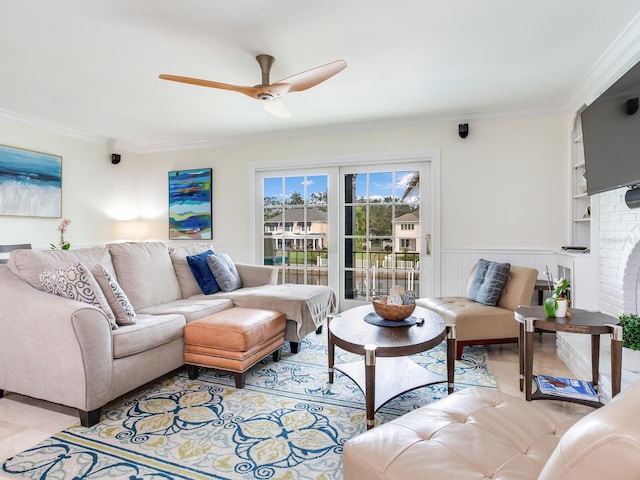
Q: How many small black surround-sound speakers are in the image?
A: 2